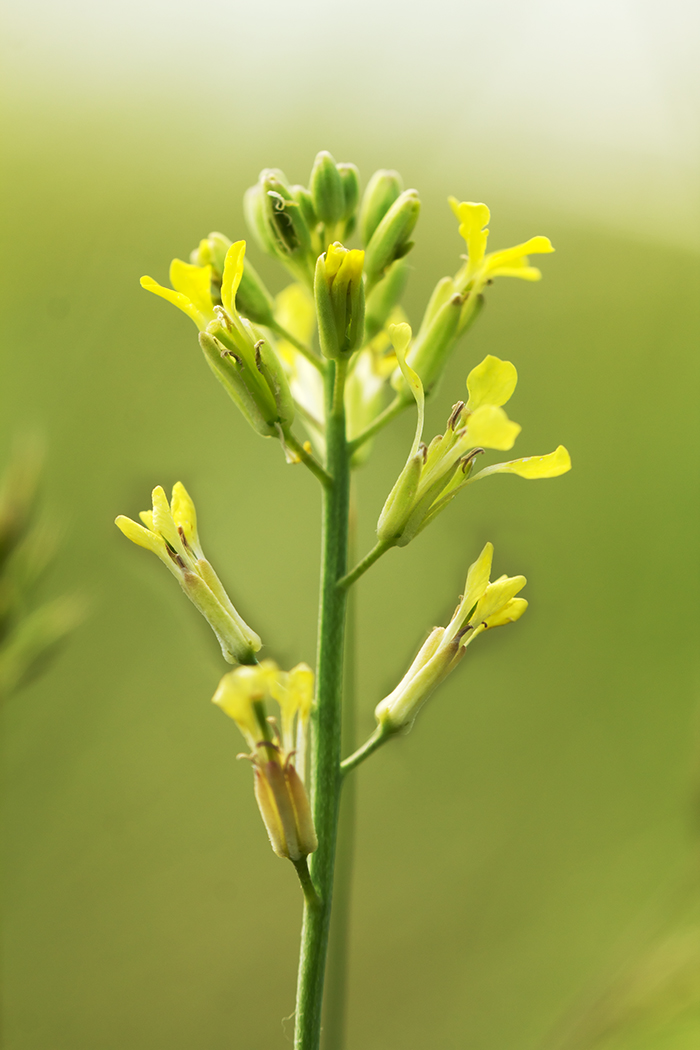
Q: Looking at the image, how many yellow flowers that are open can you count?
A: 6